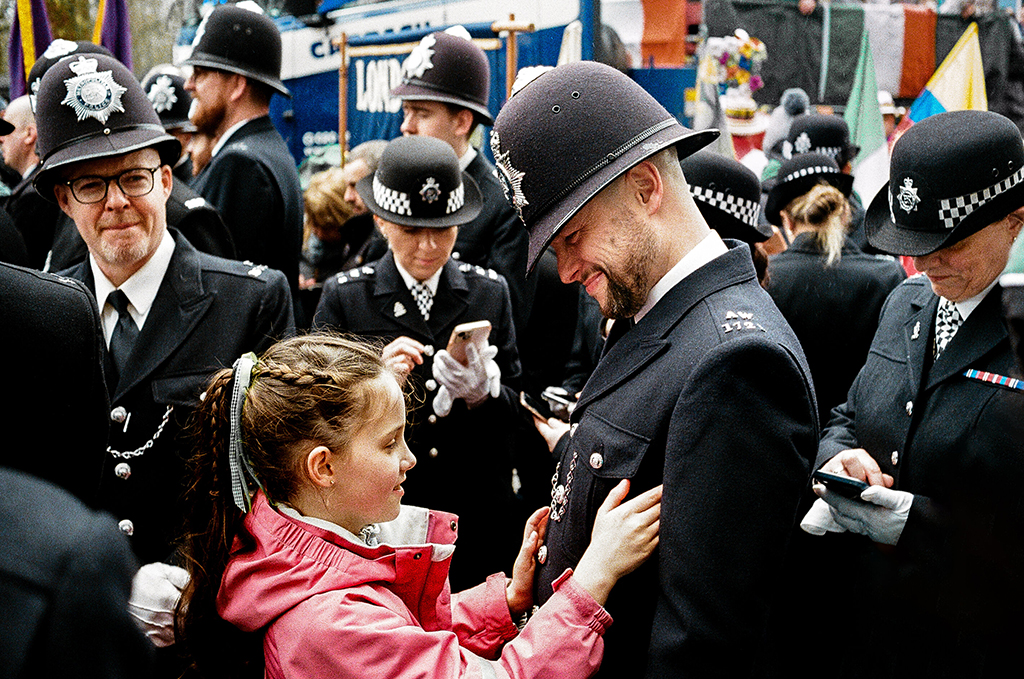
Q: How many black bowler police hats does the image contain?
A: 5